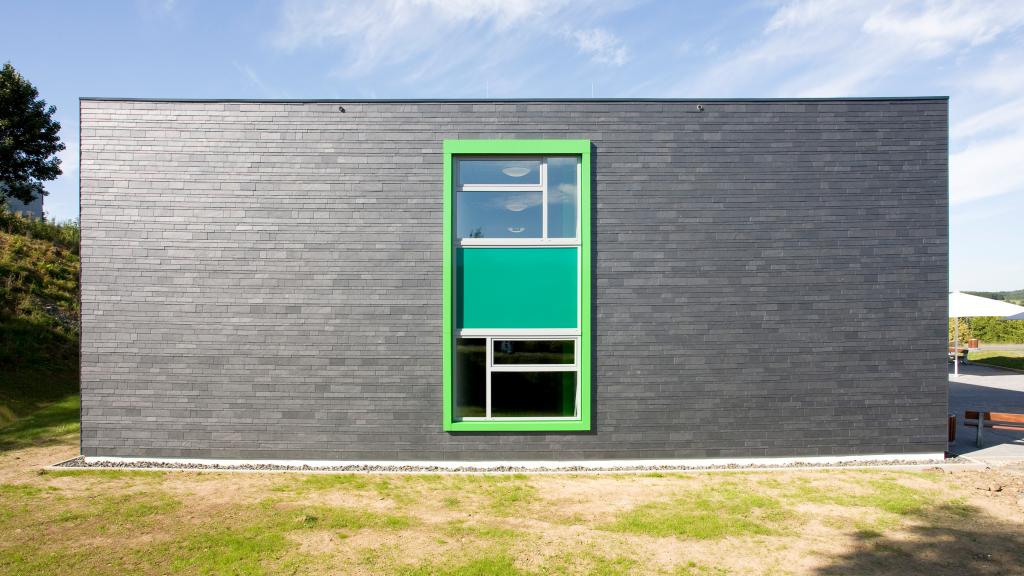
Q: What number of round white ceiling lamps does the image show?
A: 3